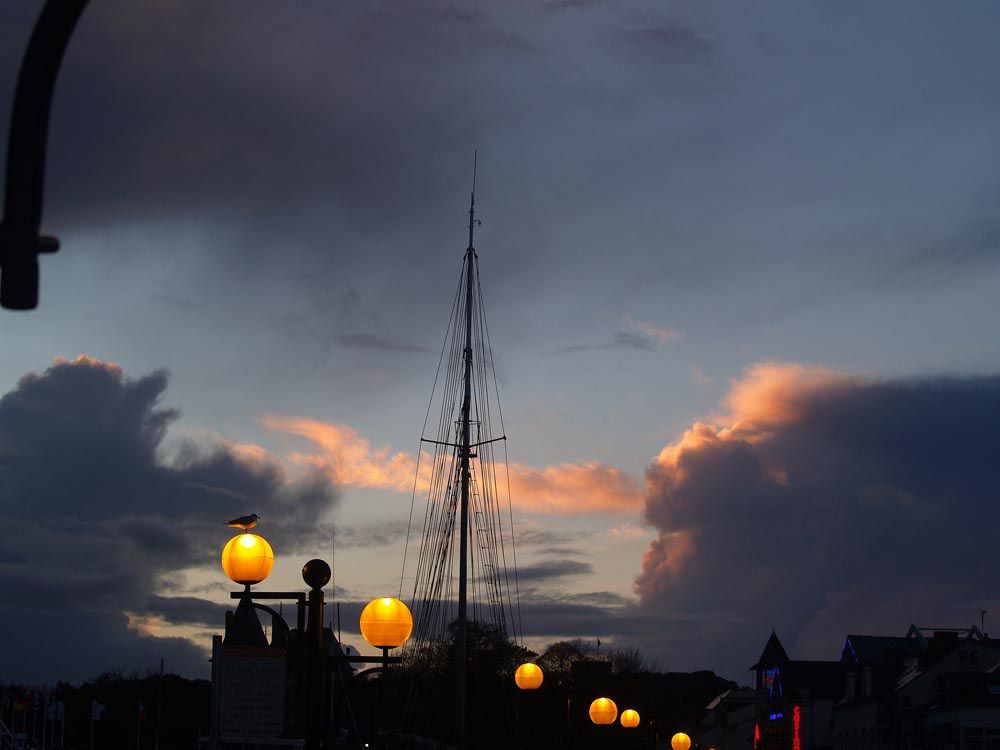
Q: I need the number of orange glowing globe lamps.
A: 6